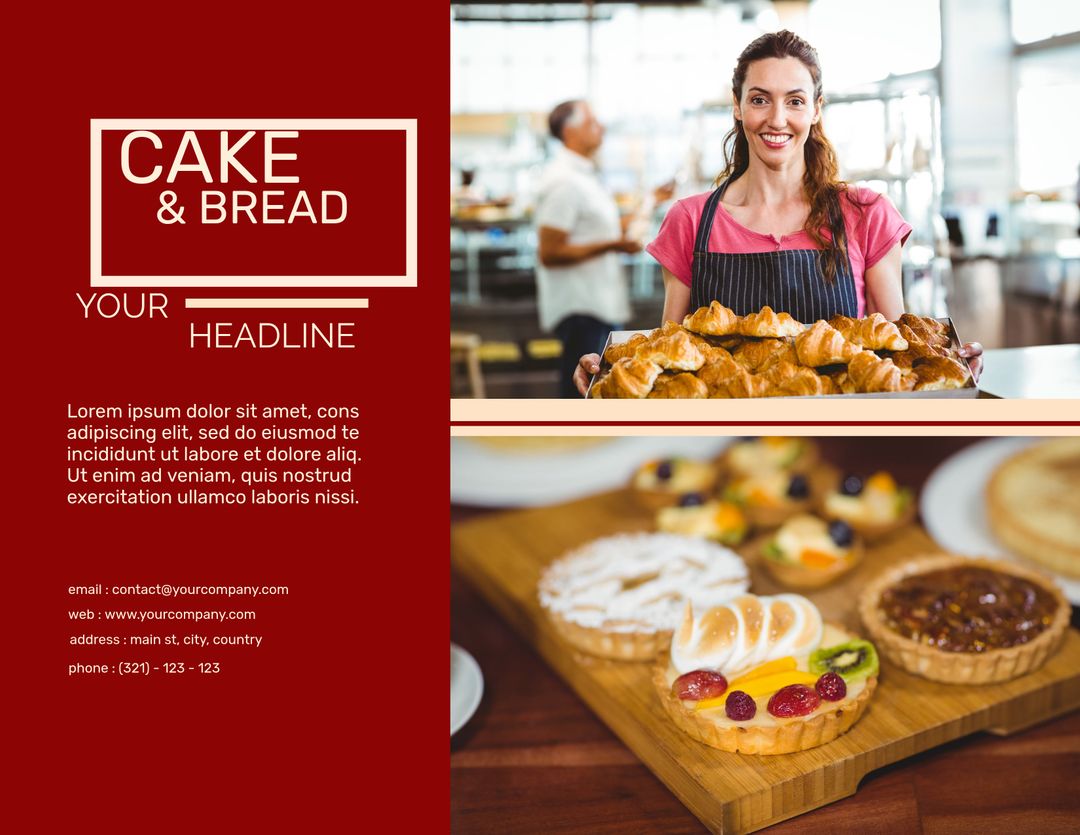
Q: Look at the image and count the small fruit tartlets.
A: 6